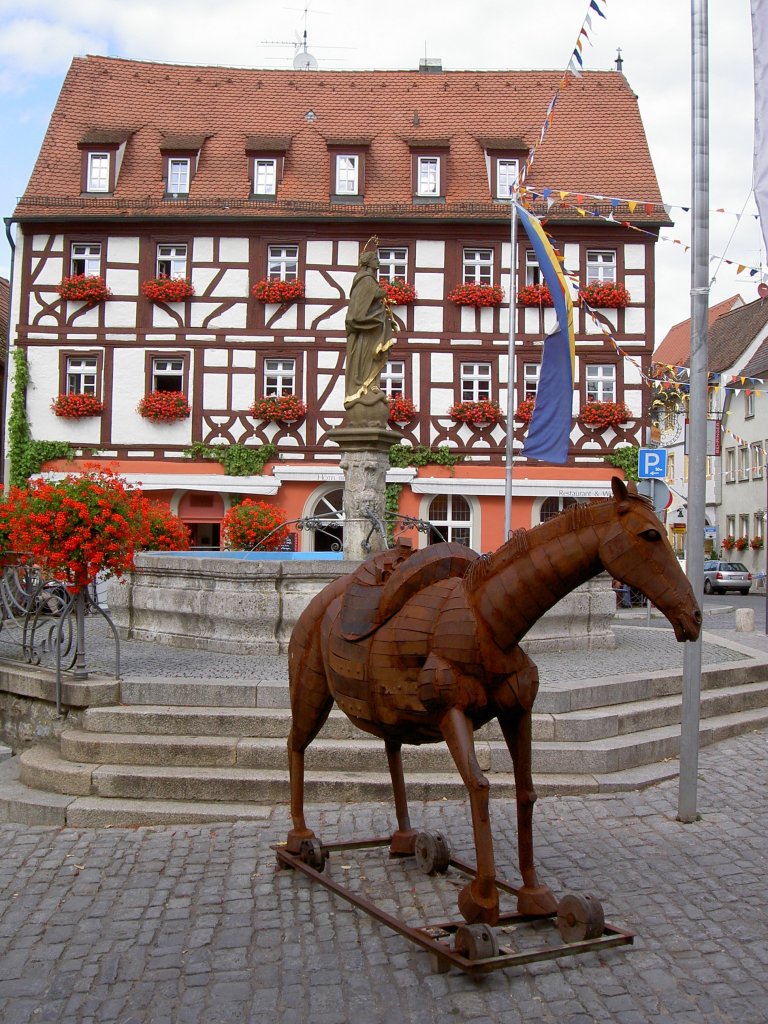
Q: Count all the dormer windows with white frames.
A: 6